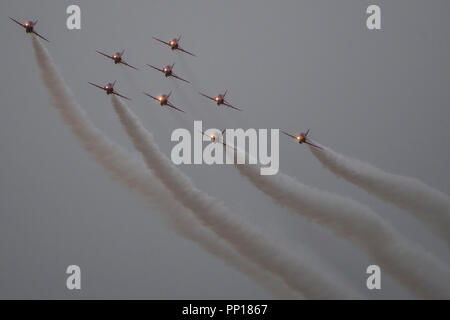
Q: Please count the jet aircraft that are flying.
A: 9